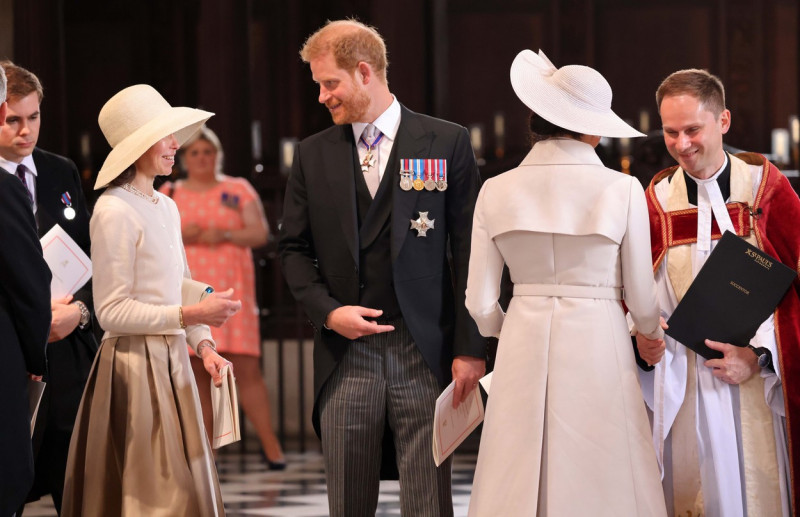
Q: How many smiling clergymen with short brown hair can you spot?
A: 1